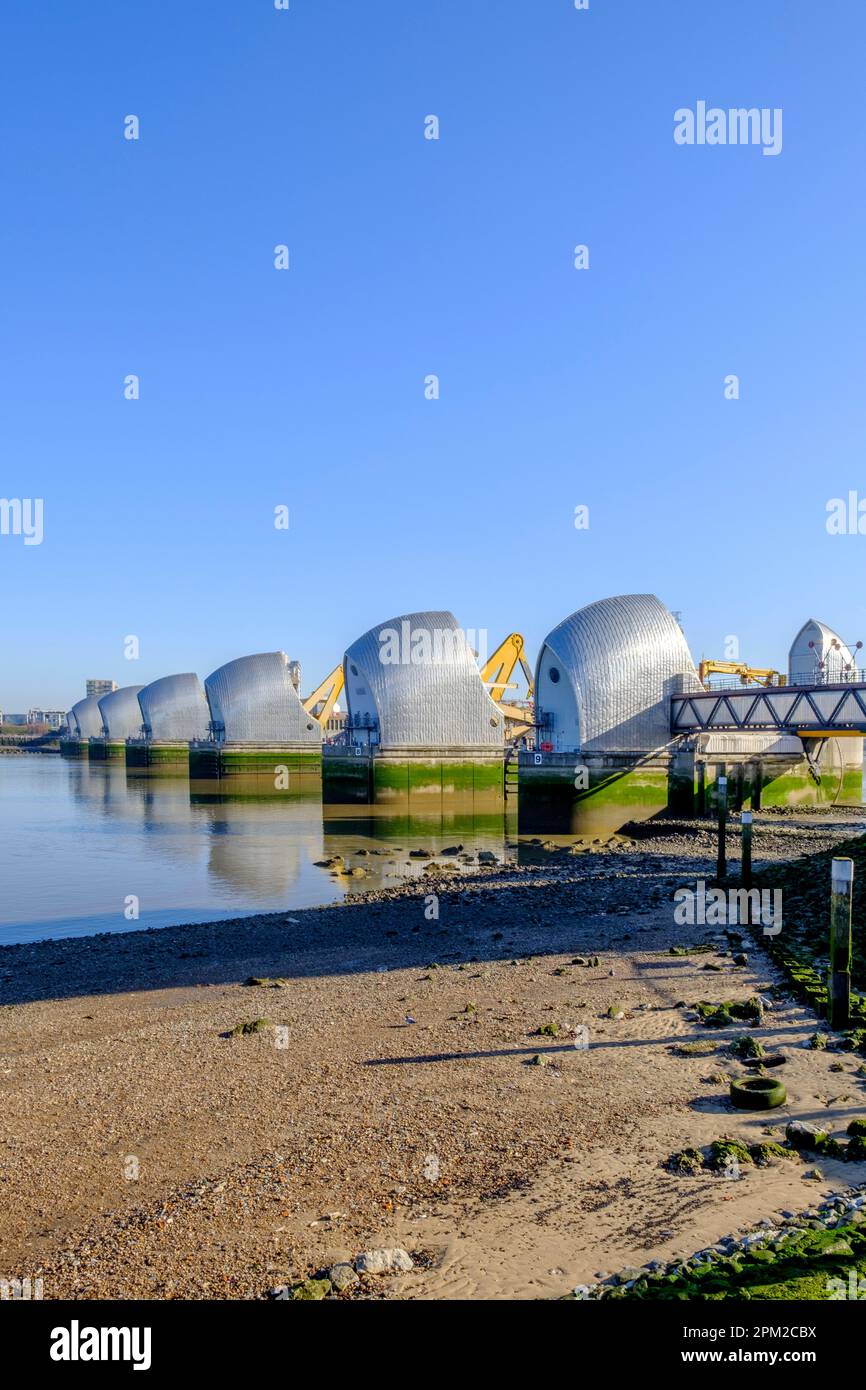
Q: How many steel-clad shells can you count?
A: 8